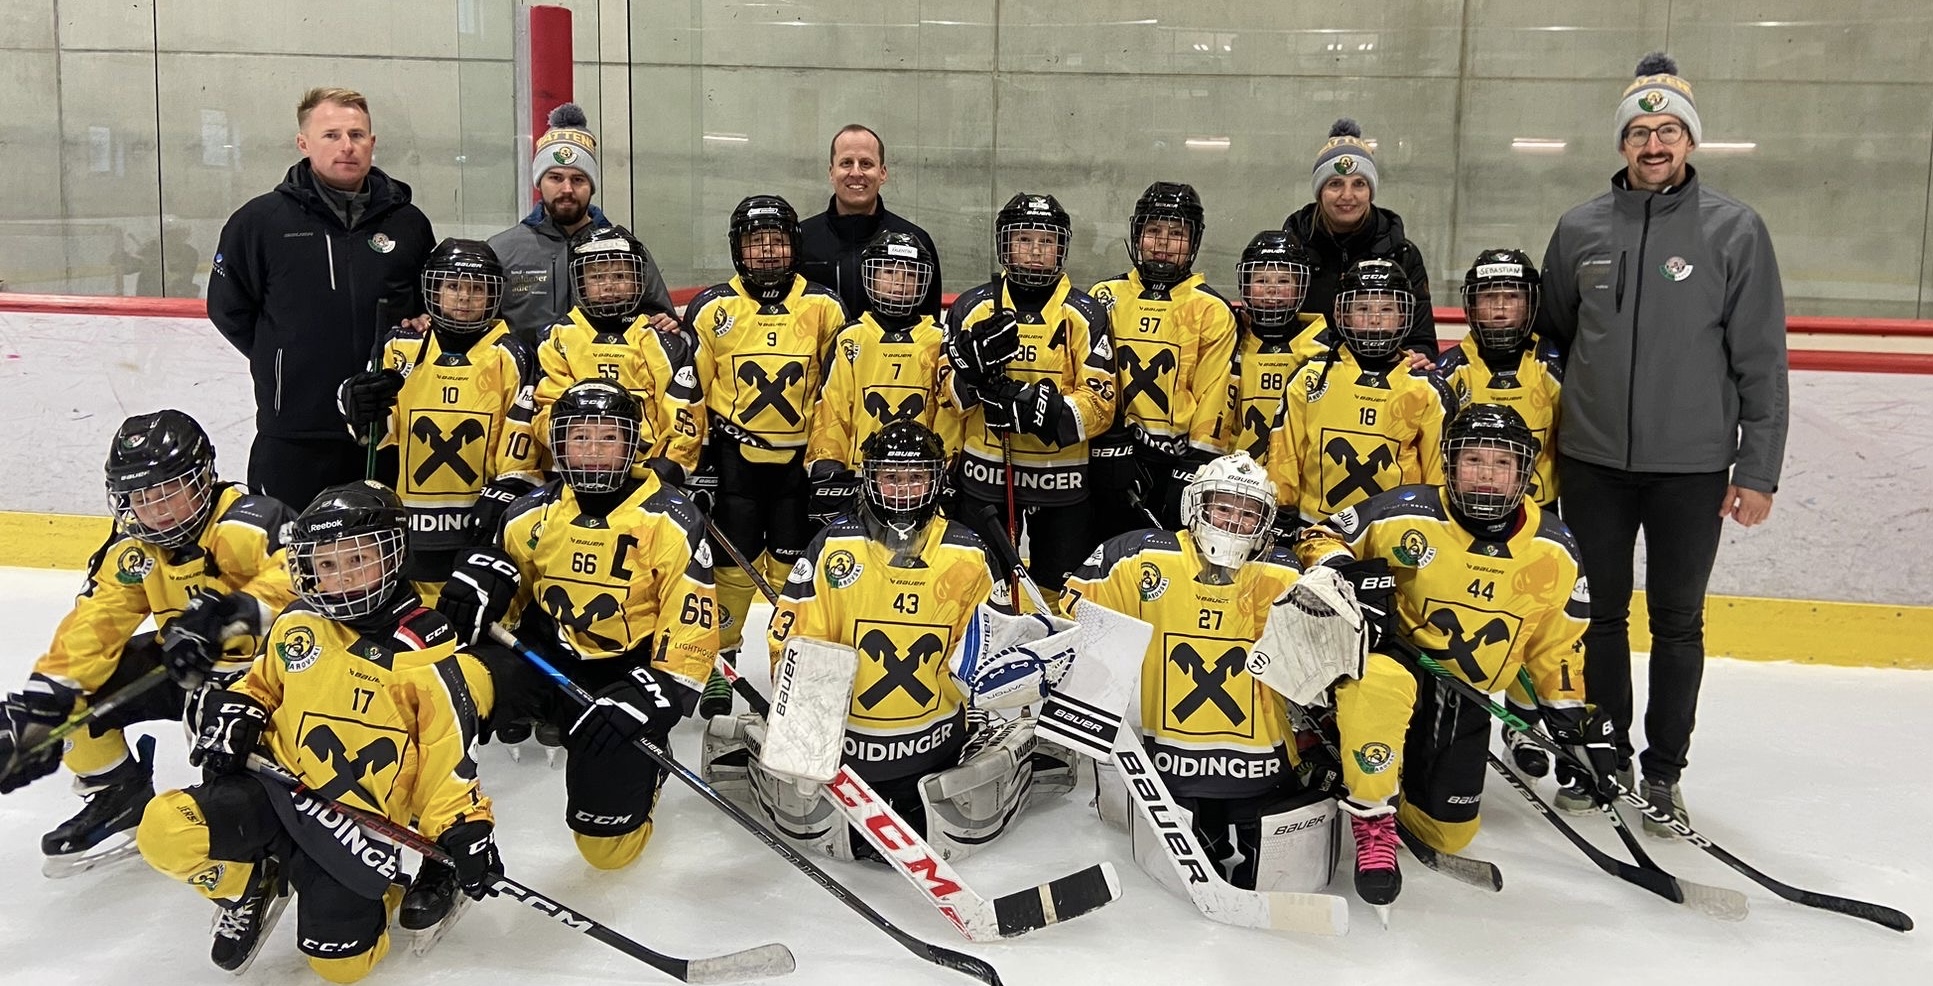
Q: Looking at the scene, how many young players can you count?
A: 15